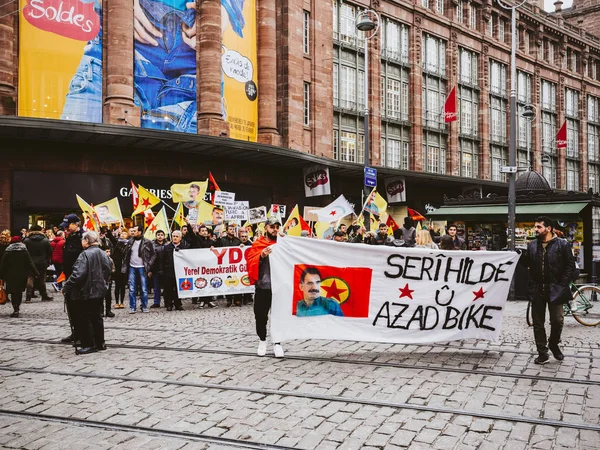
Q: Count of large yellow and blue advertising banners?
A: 3